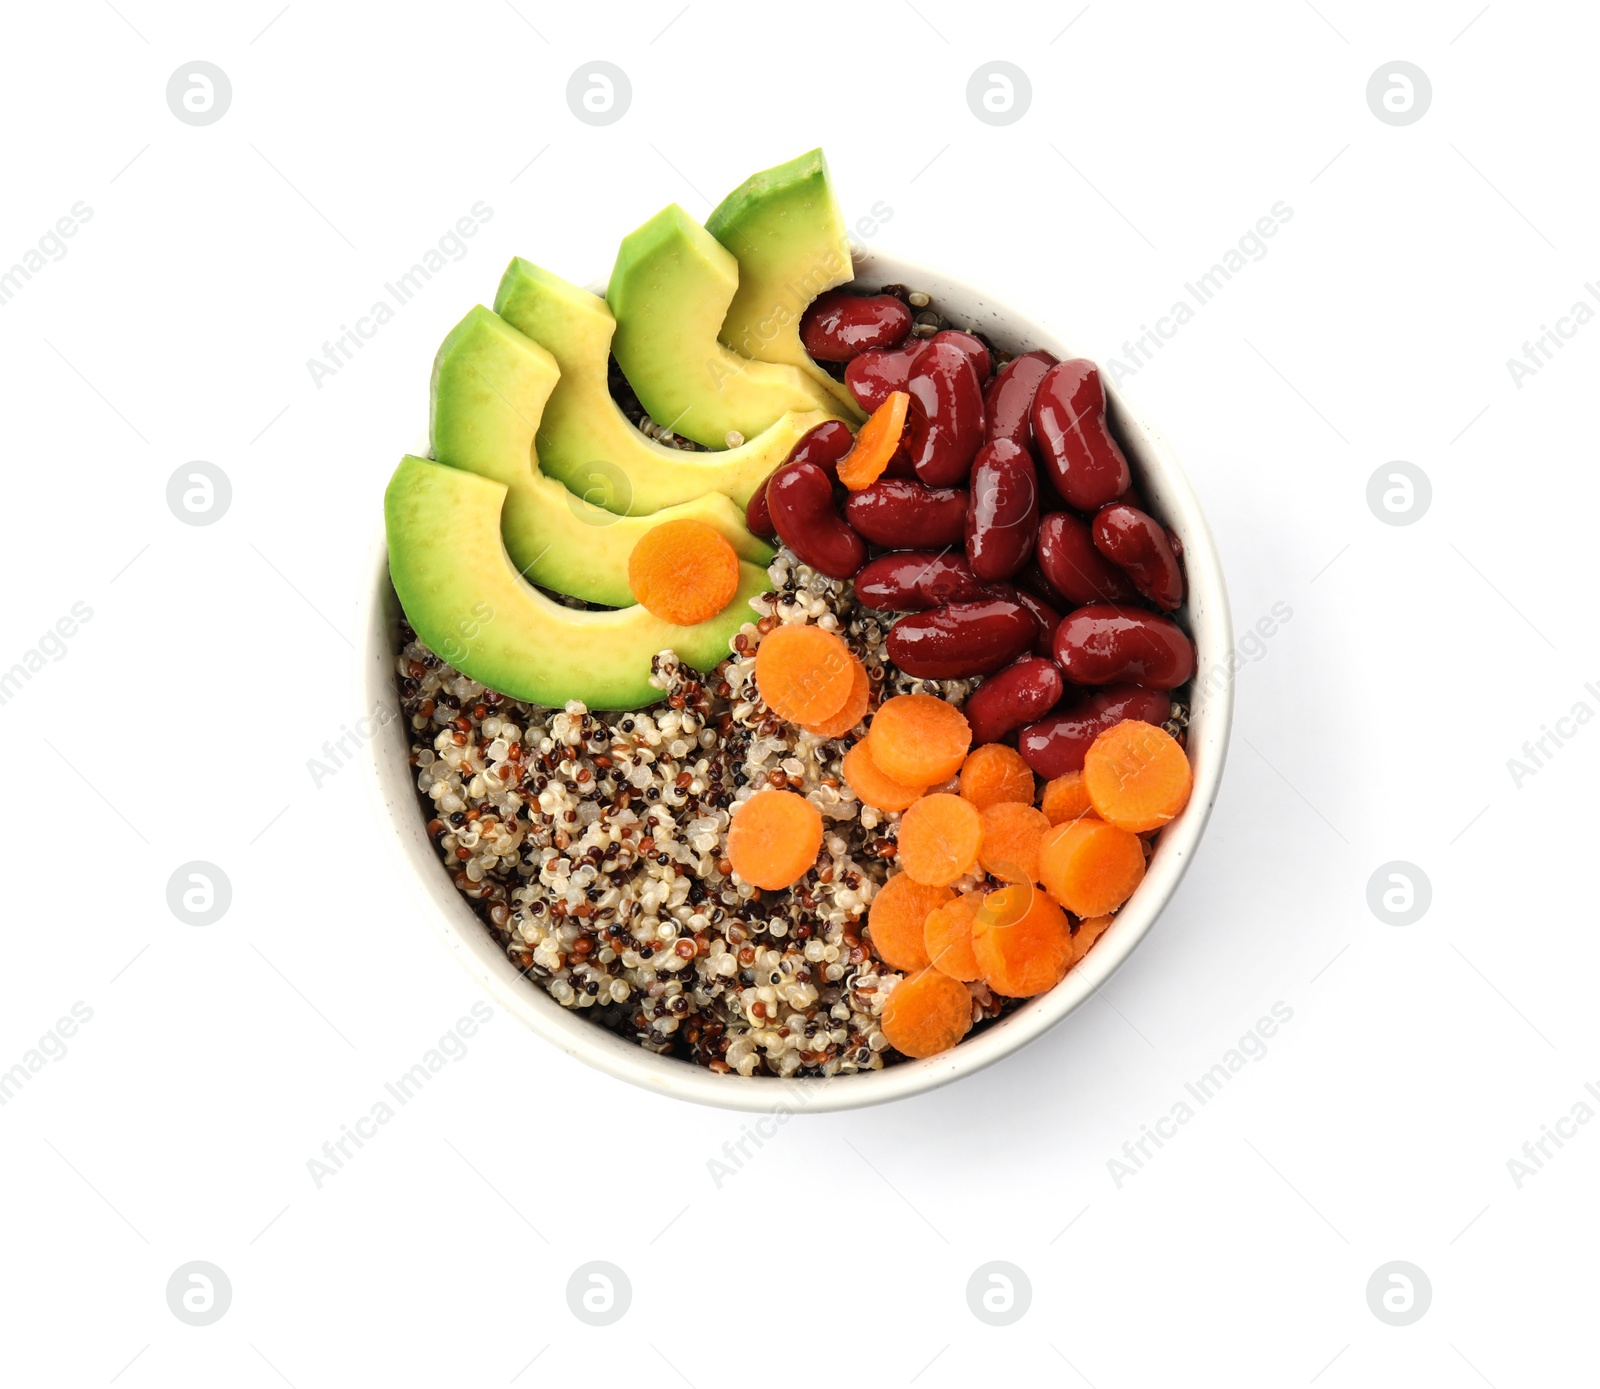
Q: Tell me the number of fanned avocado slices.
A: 5